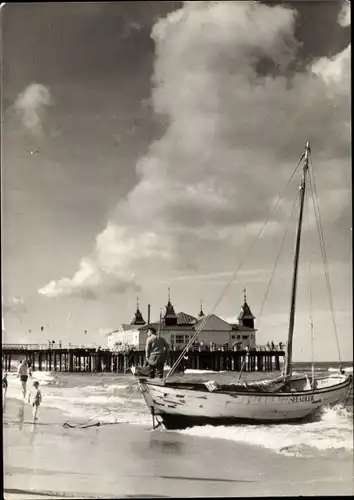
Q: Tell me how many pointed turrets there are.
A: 4